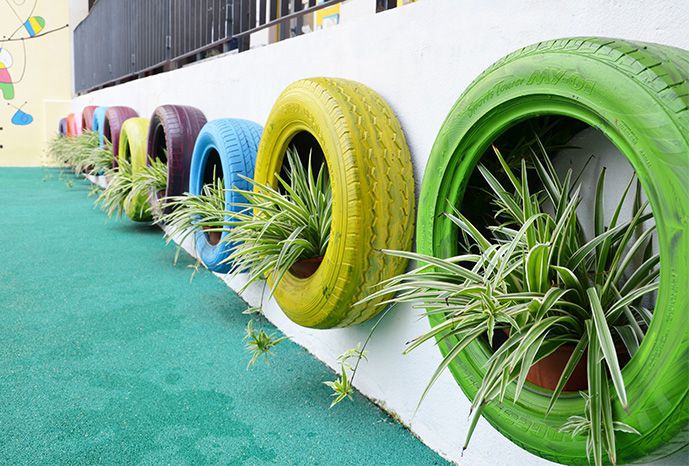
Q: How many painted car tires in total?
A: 11